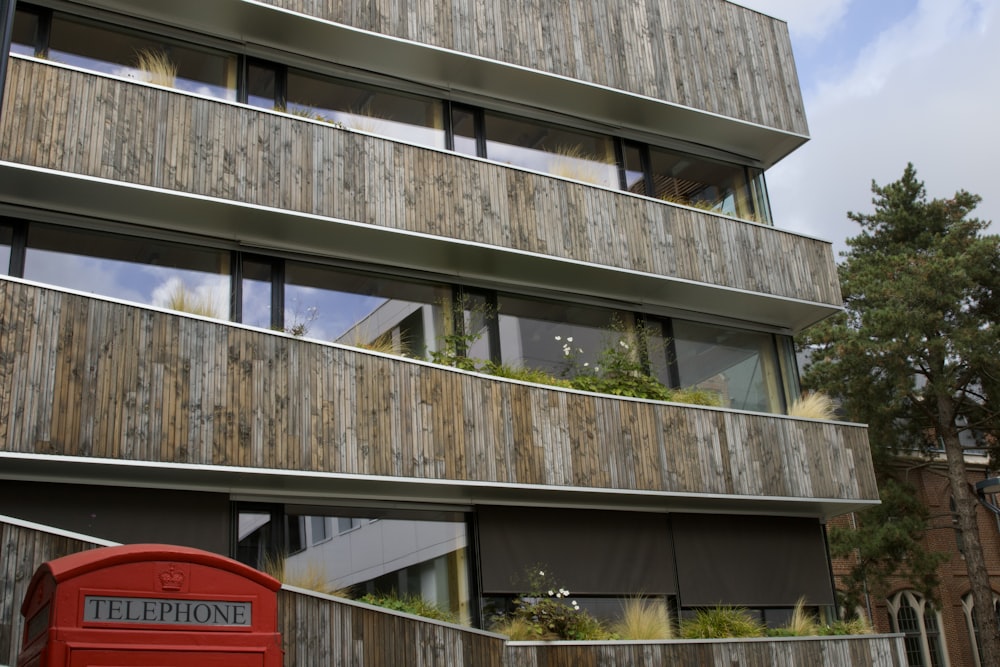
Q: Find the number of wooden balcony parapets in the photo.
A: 4